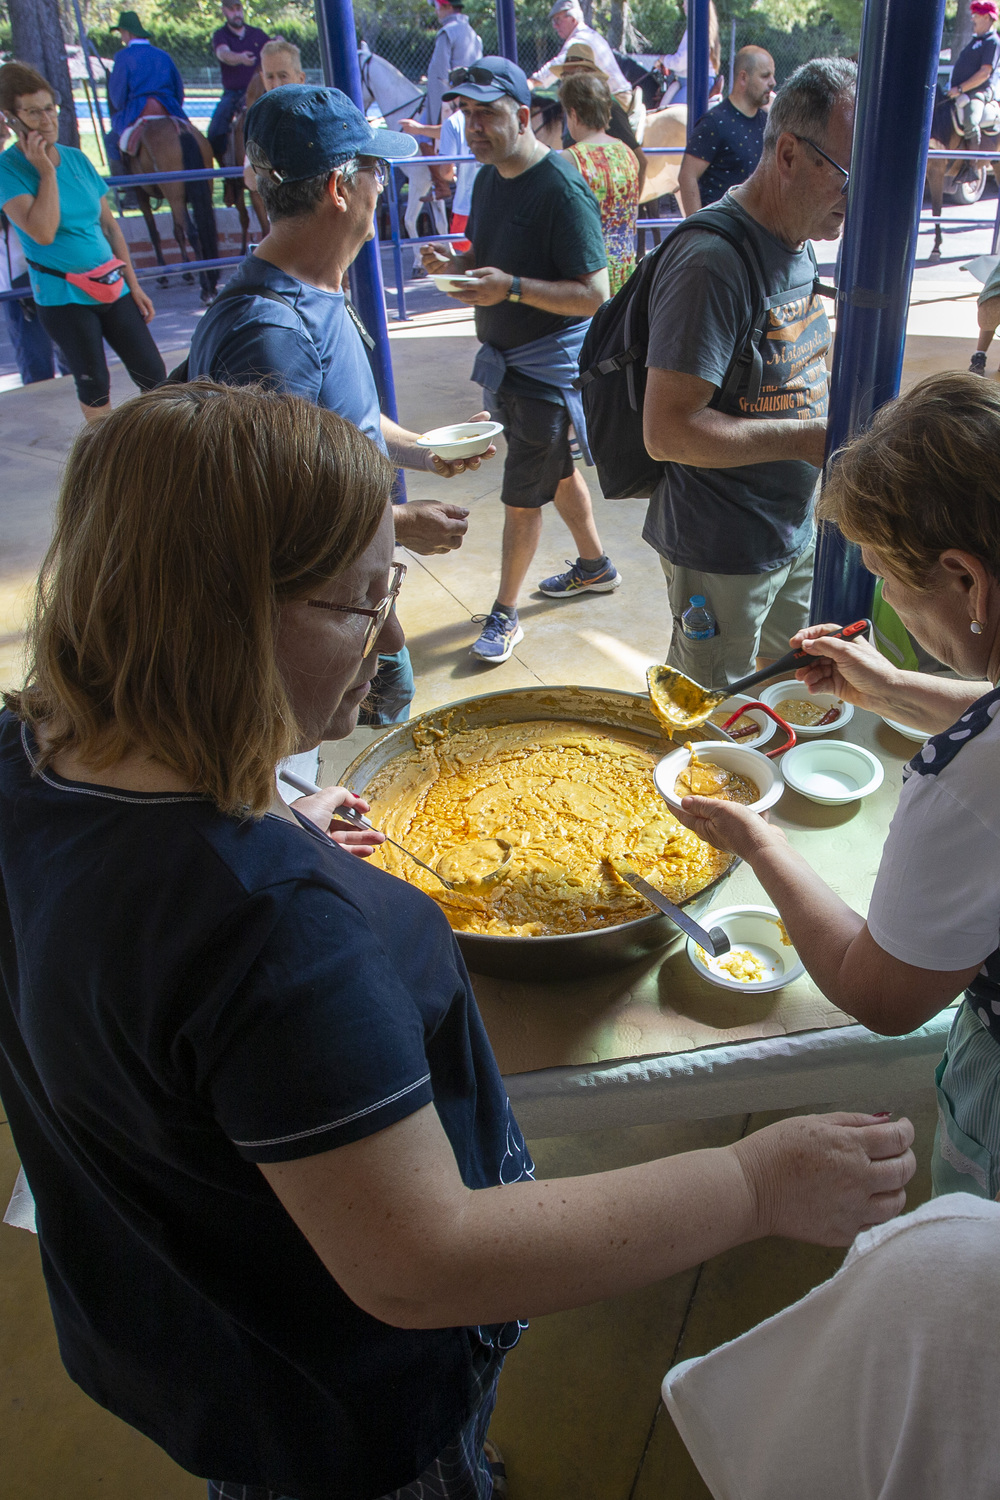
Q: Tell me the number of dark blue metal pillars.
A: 4